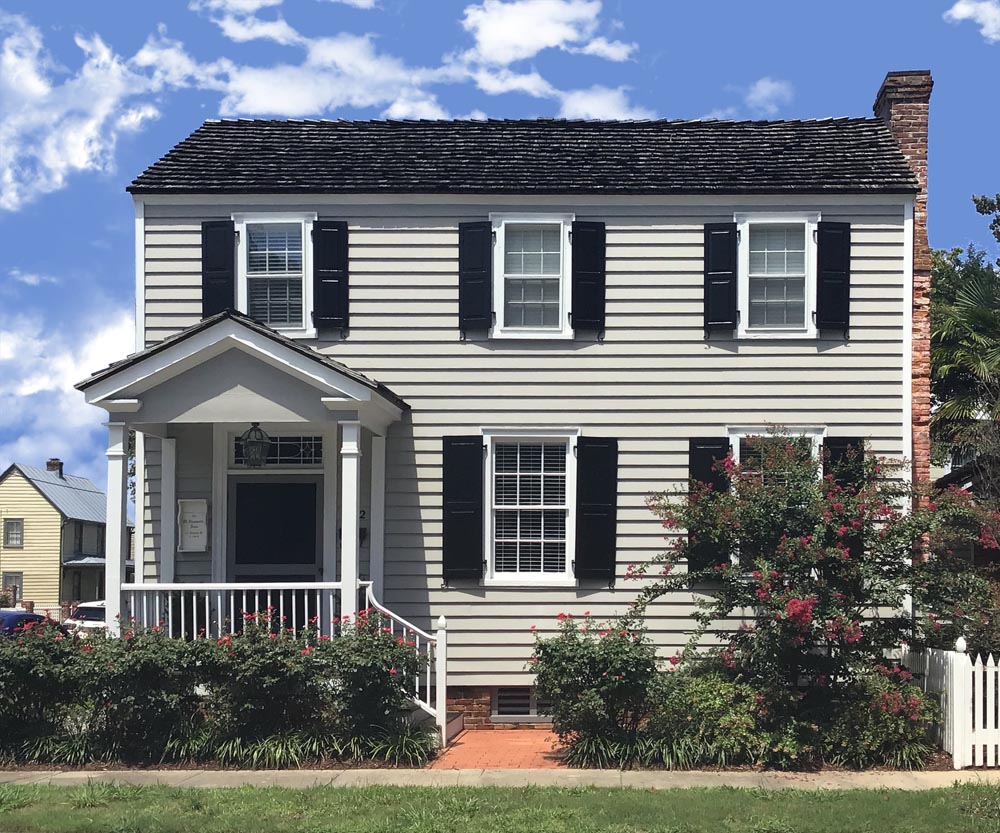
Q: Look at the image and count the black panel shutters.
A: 10